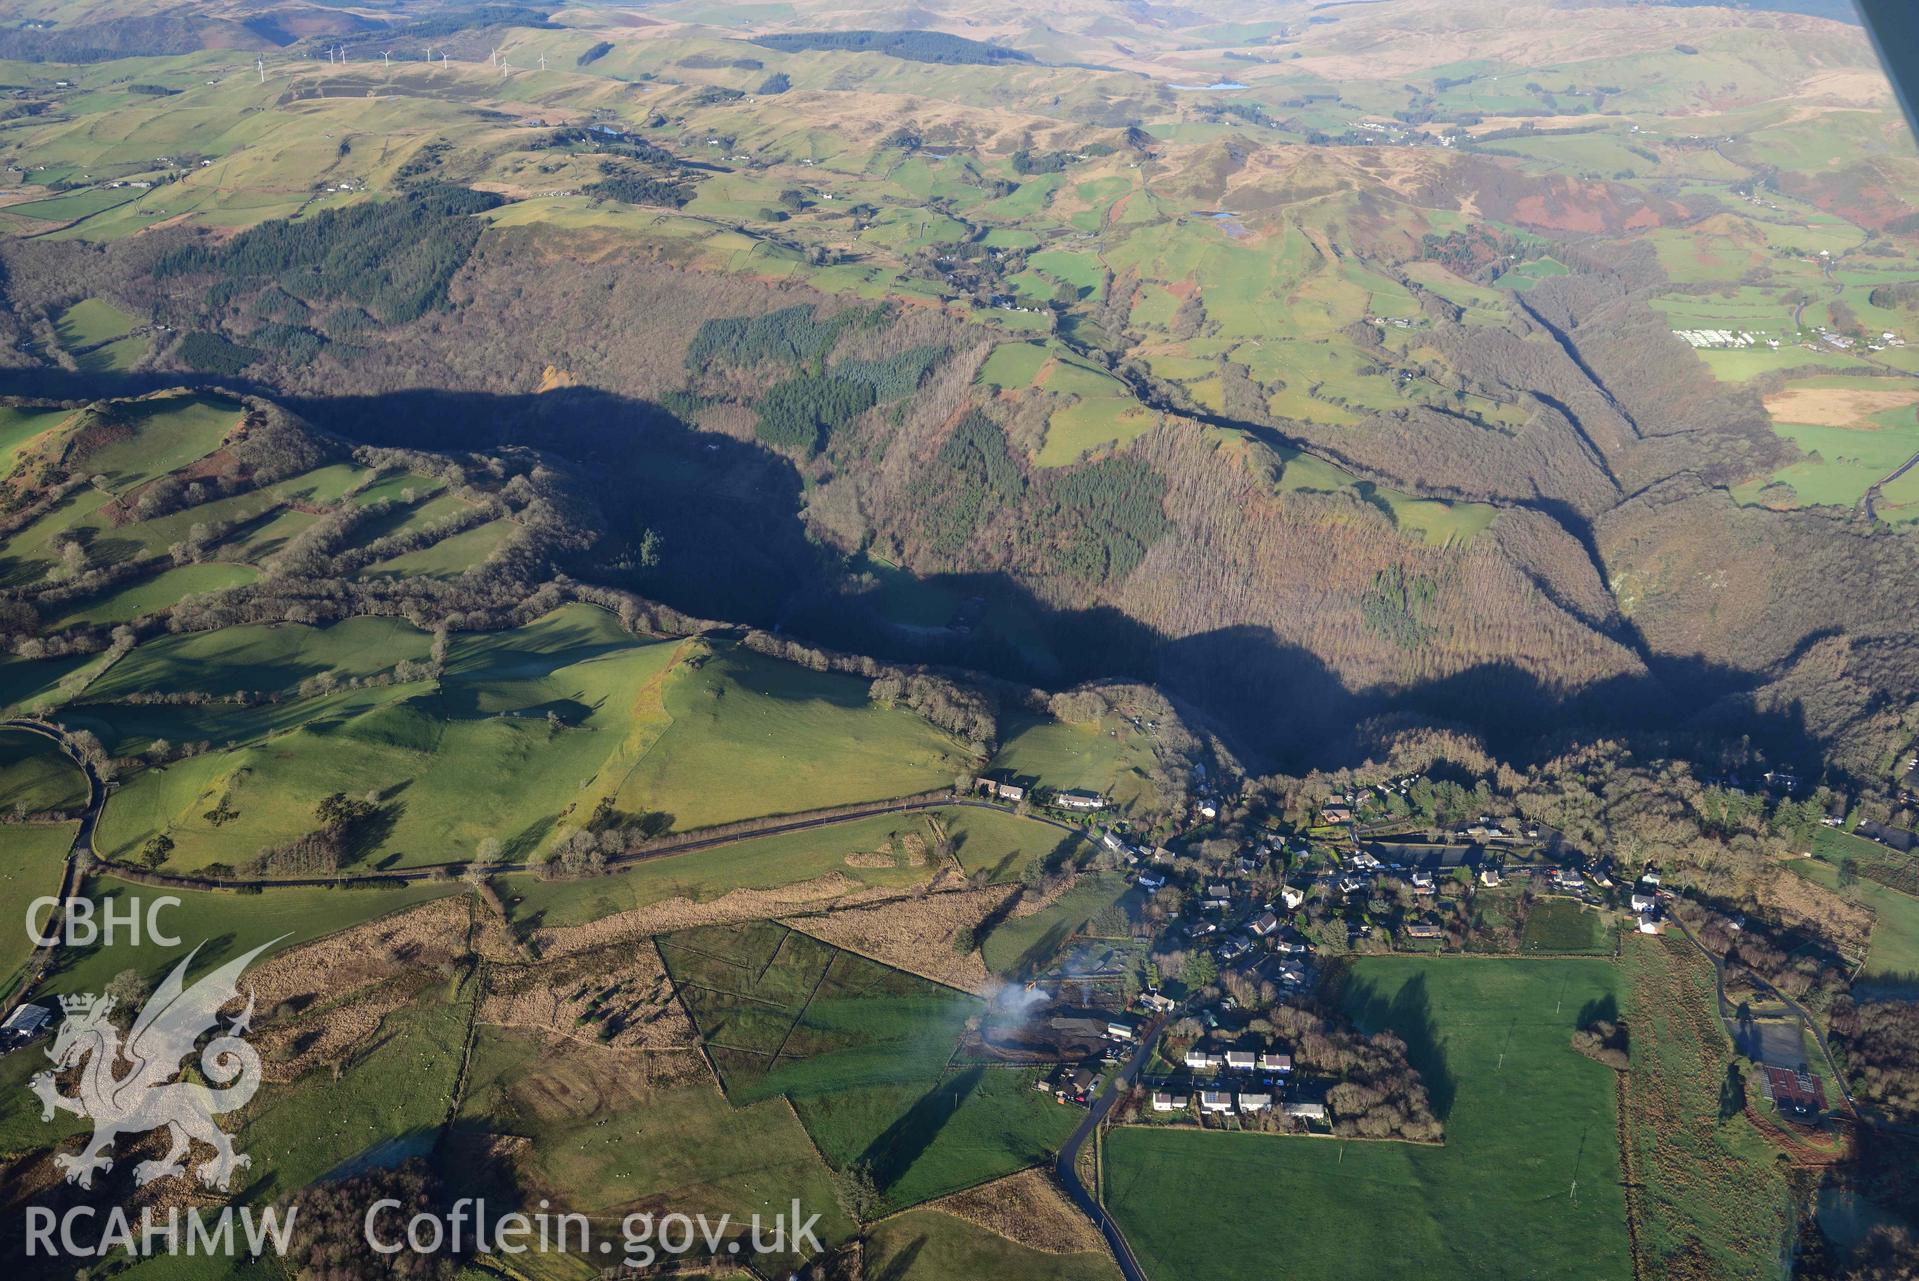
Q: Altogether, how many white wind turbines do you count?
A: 9